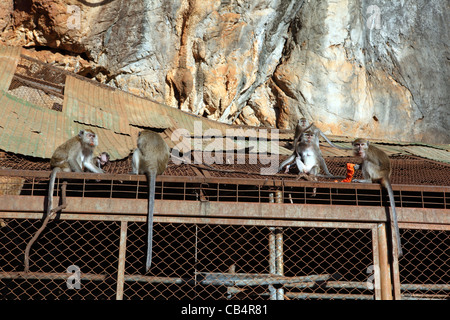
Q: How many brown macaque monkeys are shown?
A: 6